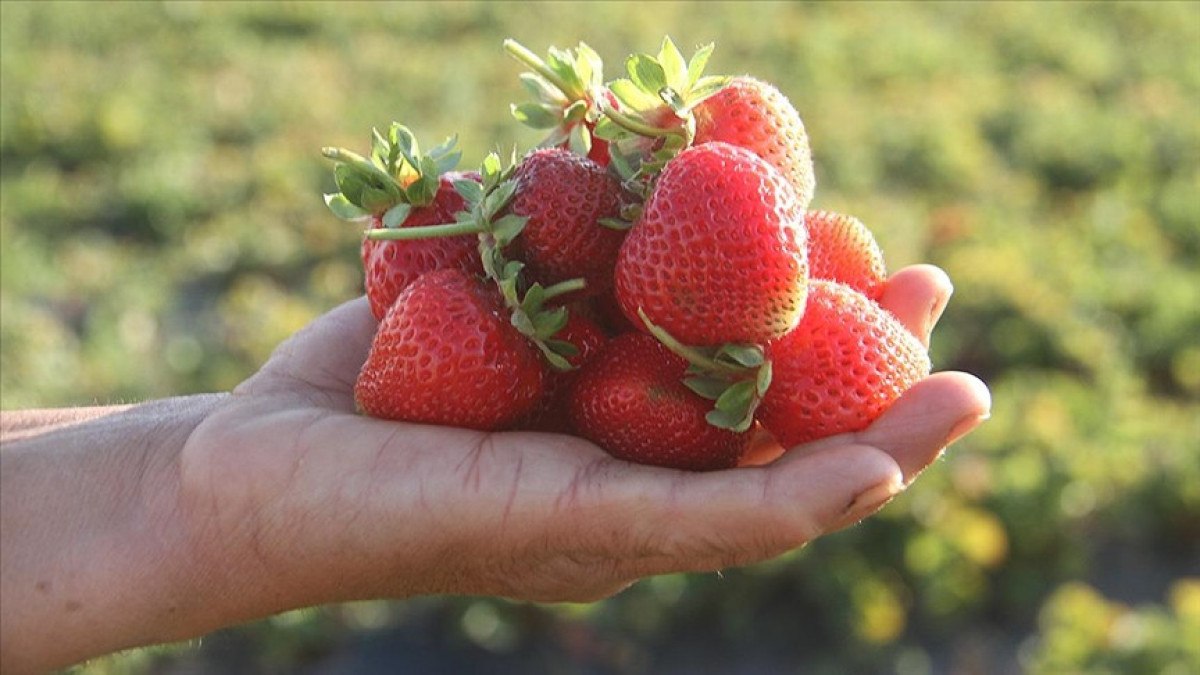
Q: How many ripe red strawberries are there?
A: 10